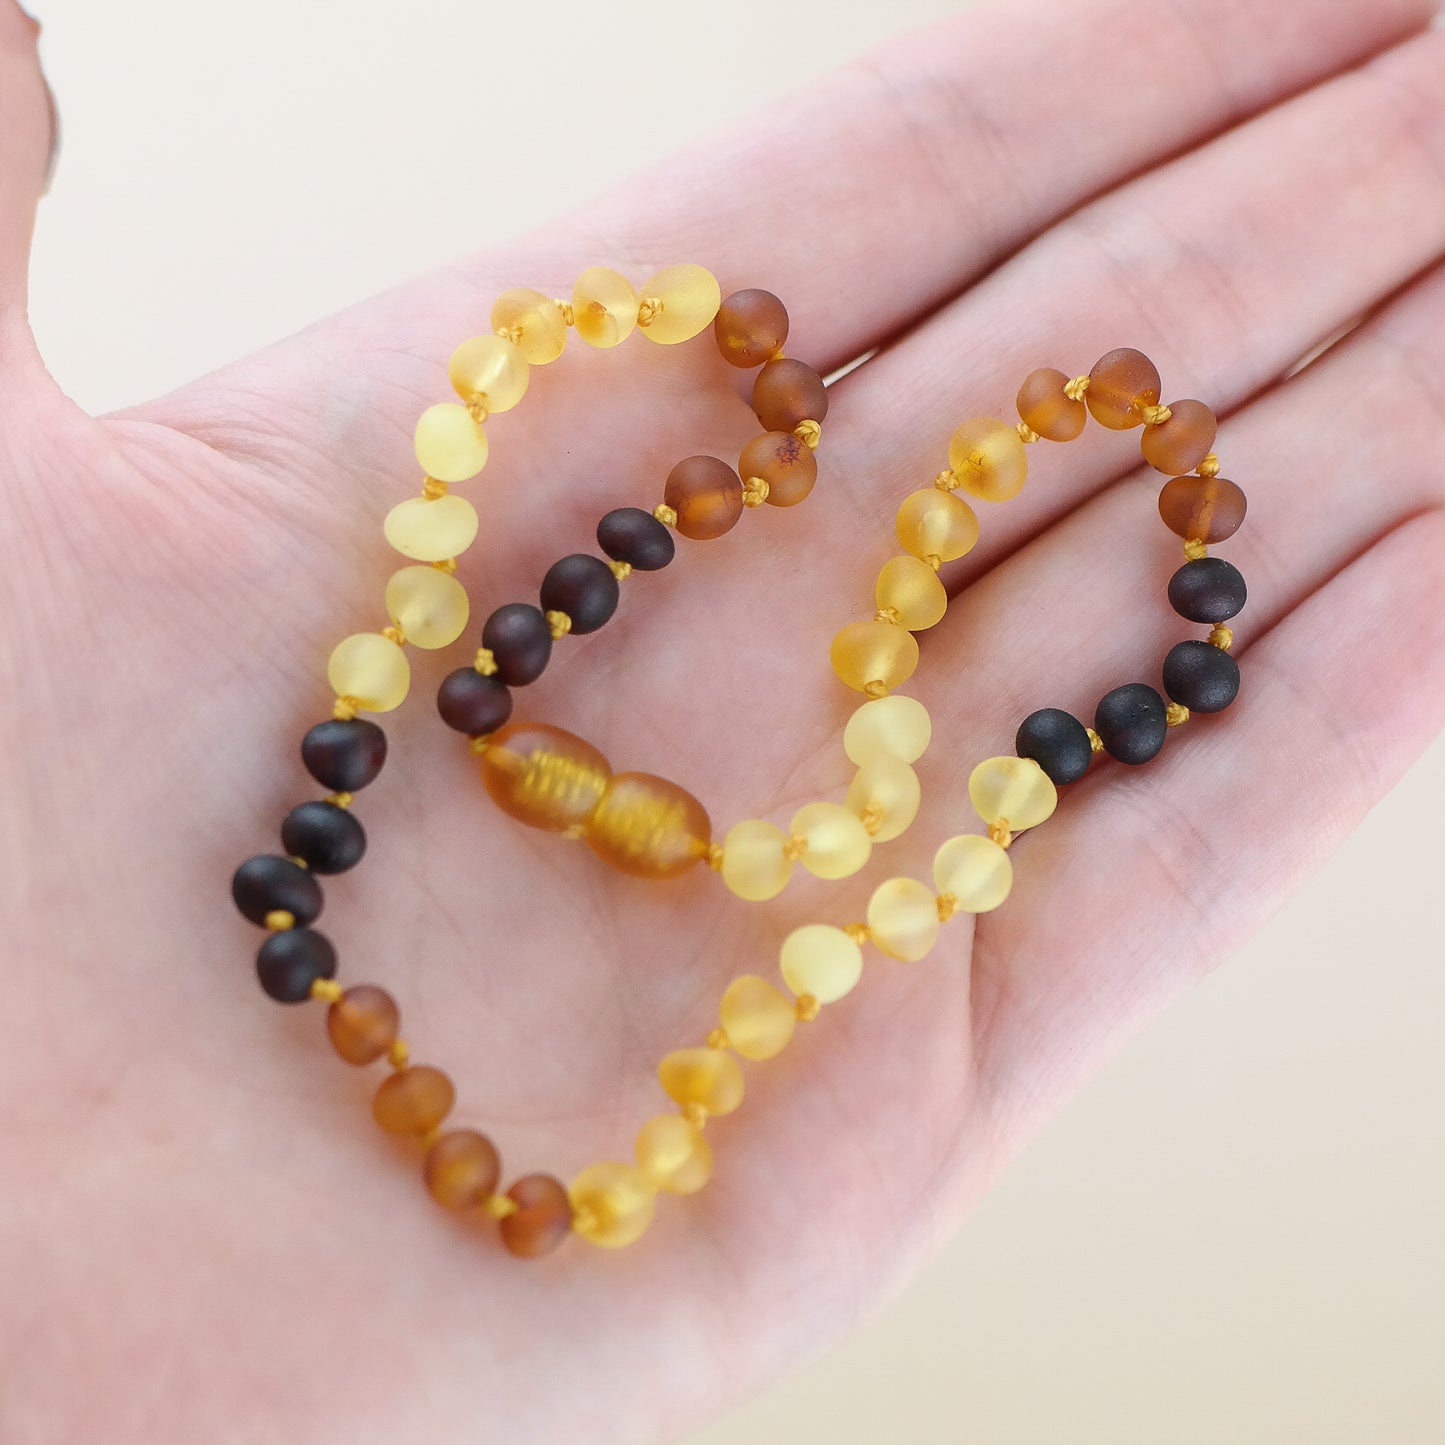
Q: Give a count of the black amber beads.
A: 12